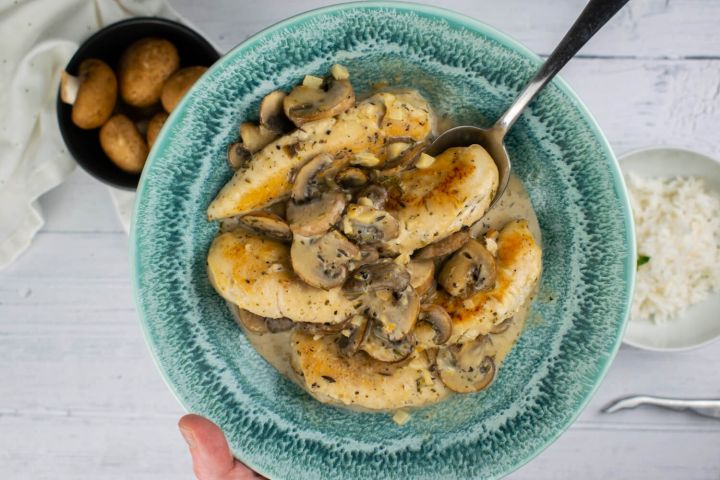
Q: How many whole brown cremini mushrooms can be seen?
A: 5